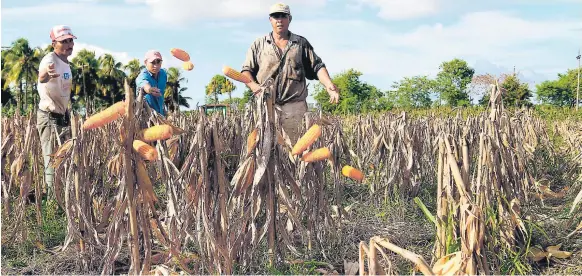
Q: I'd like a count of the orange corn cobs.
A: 9